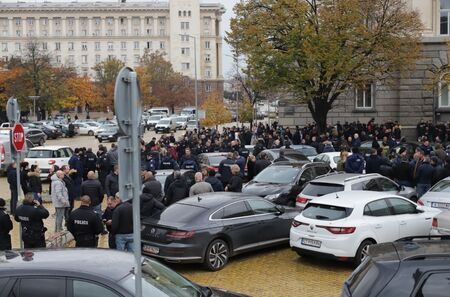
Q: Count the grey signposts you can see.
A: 2